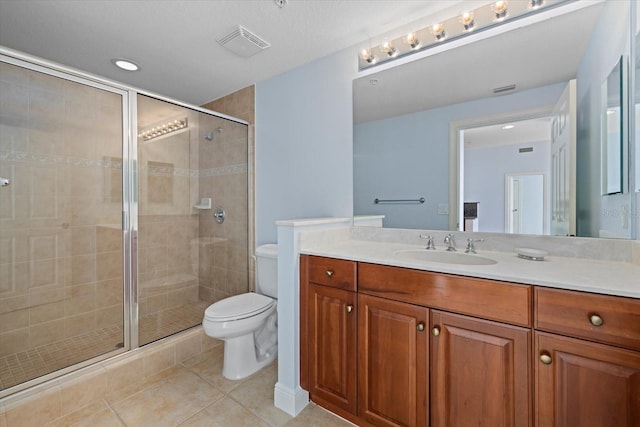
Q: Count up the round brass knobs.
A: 6